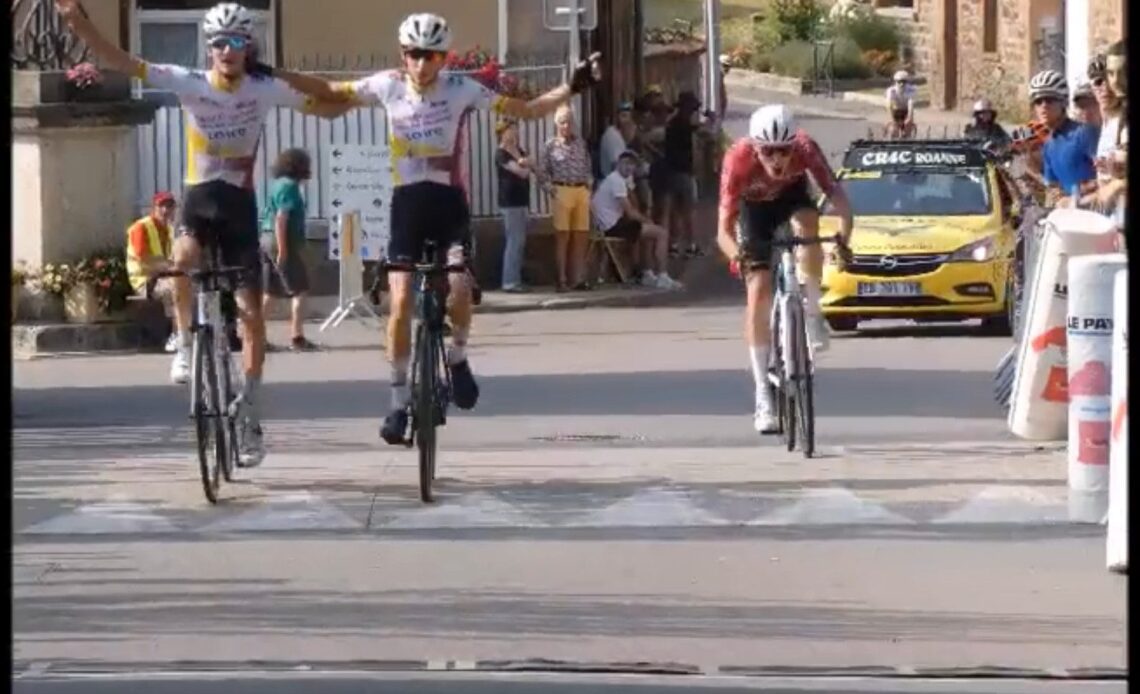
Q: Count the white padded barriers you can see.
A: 3